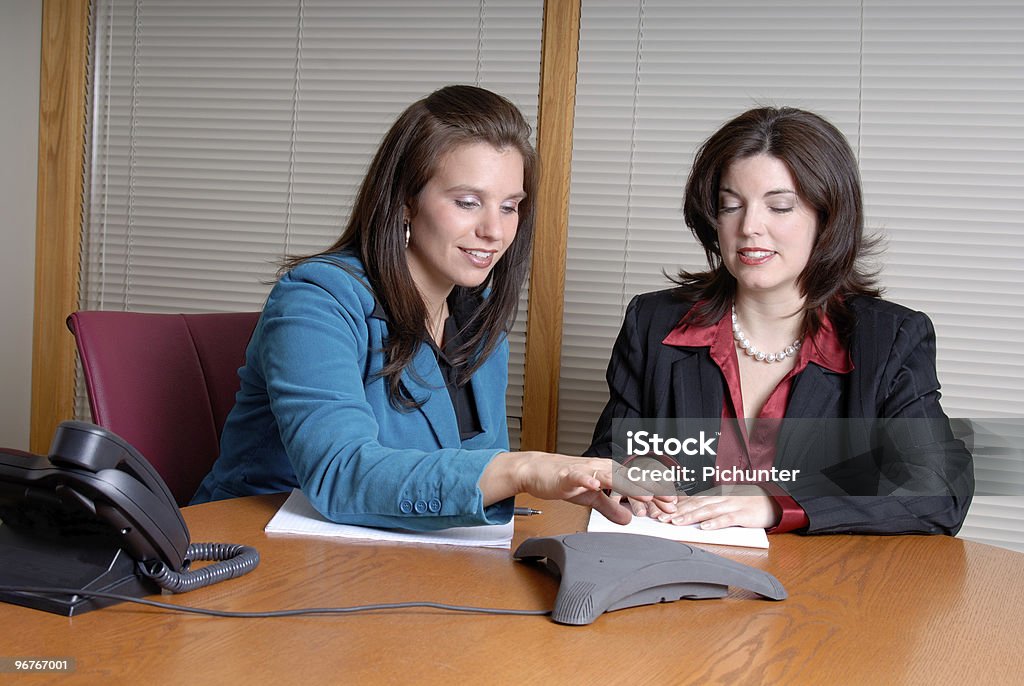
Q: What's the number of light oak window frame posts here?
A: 2